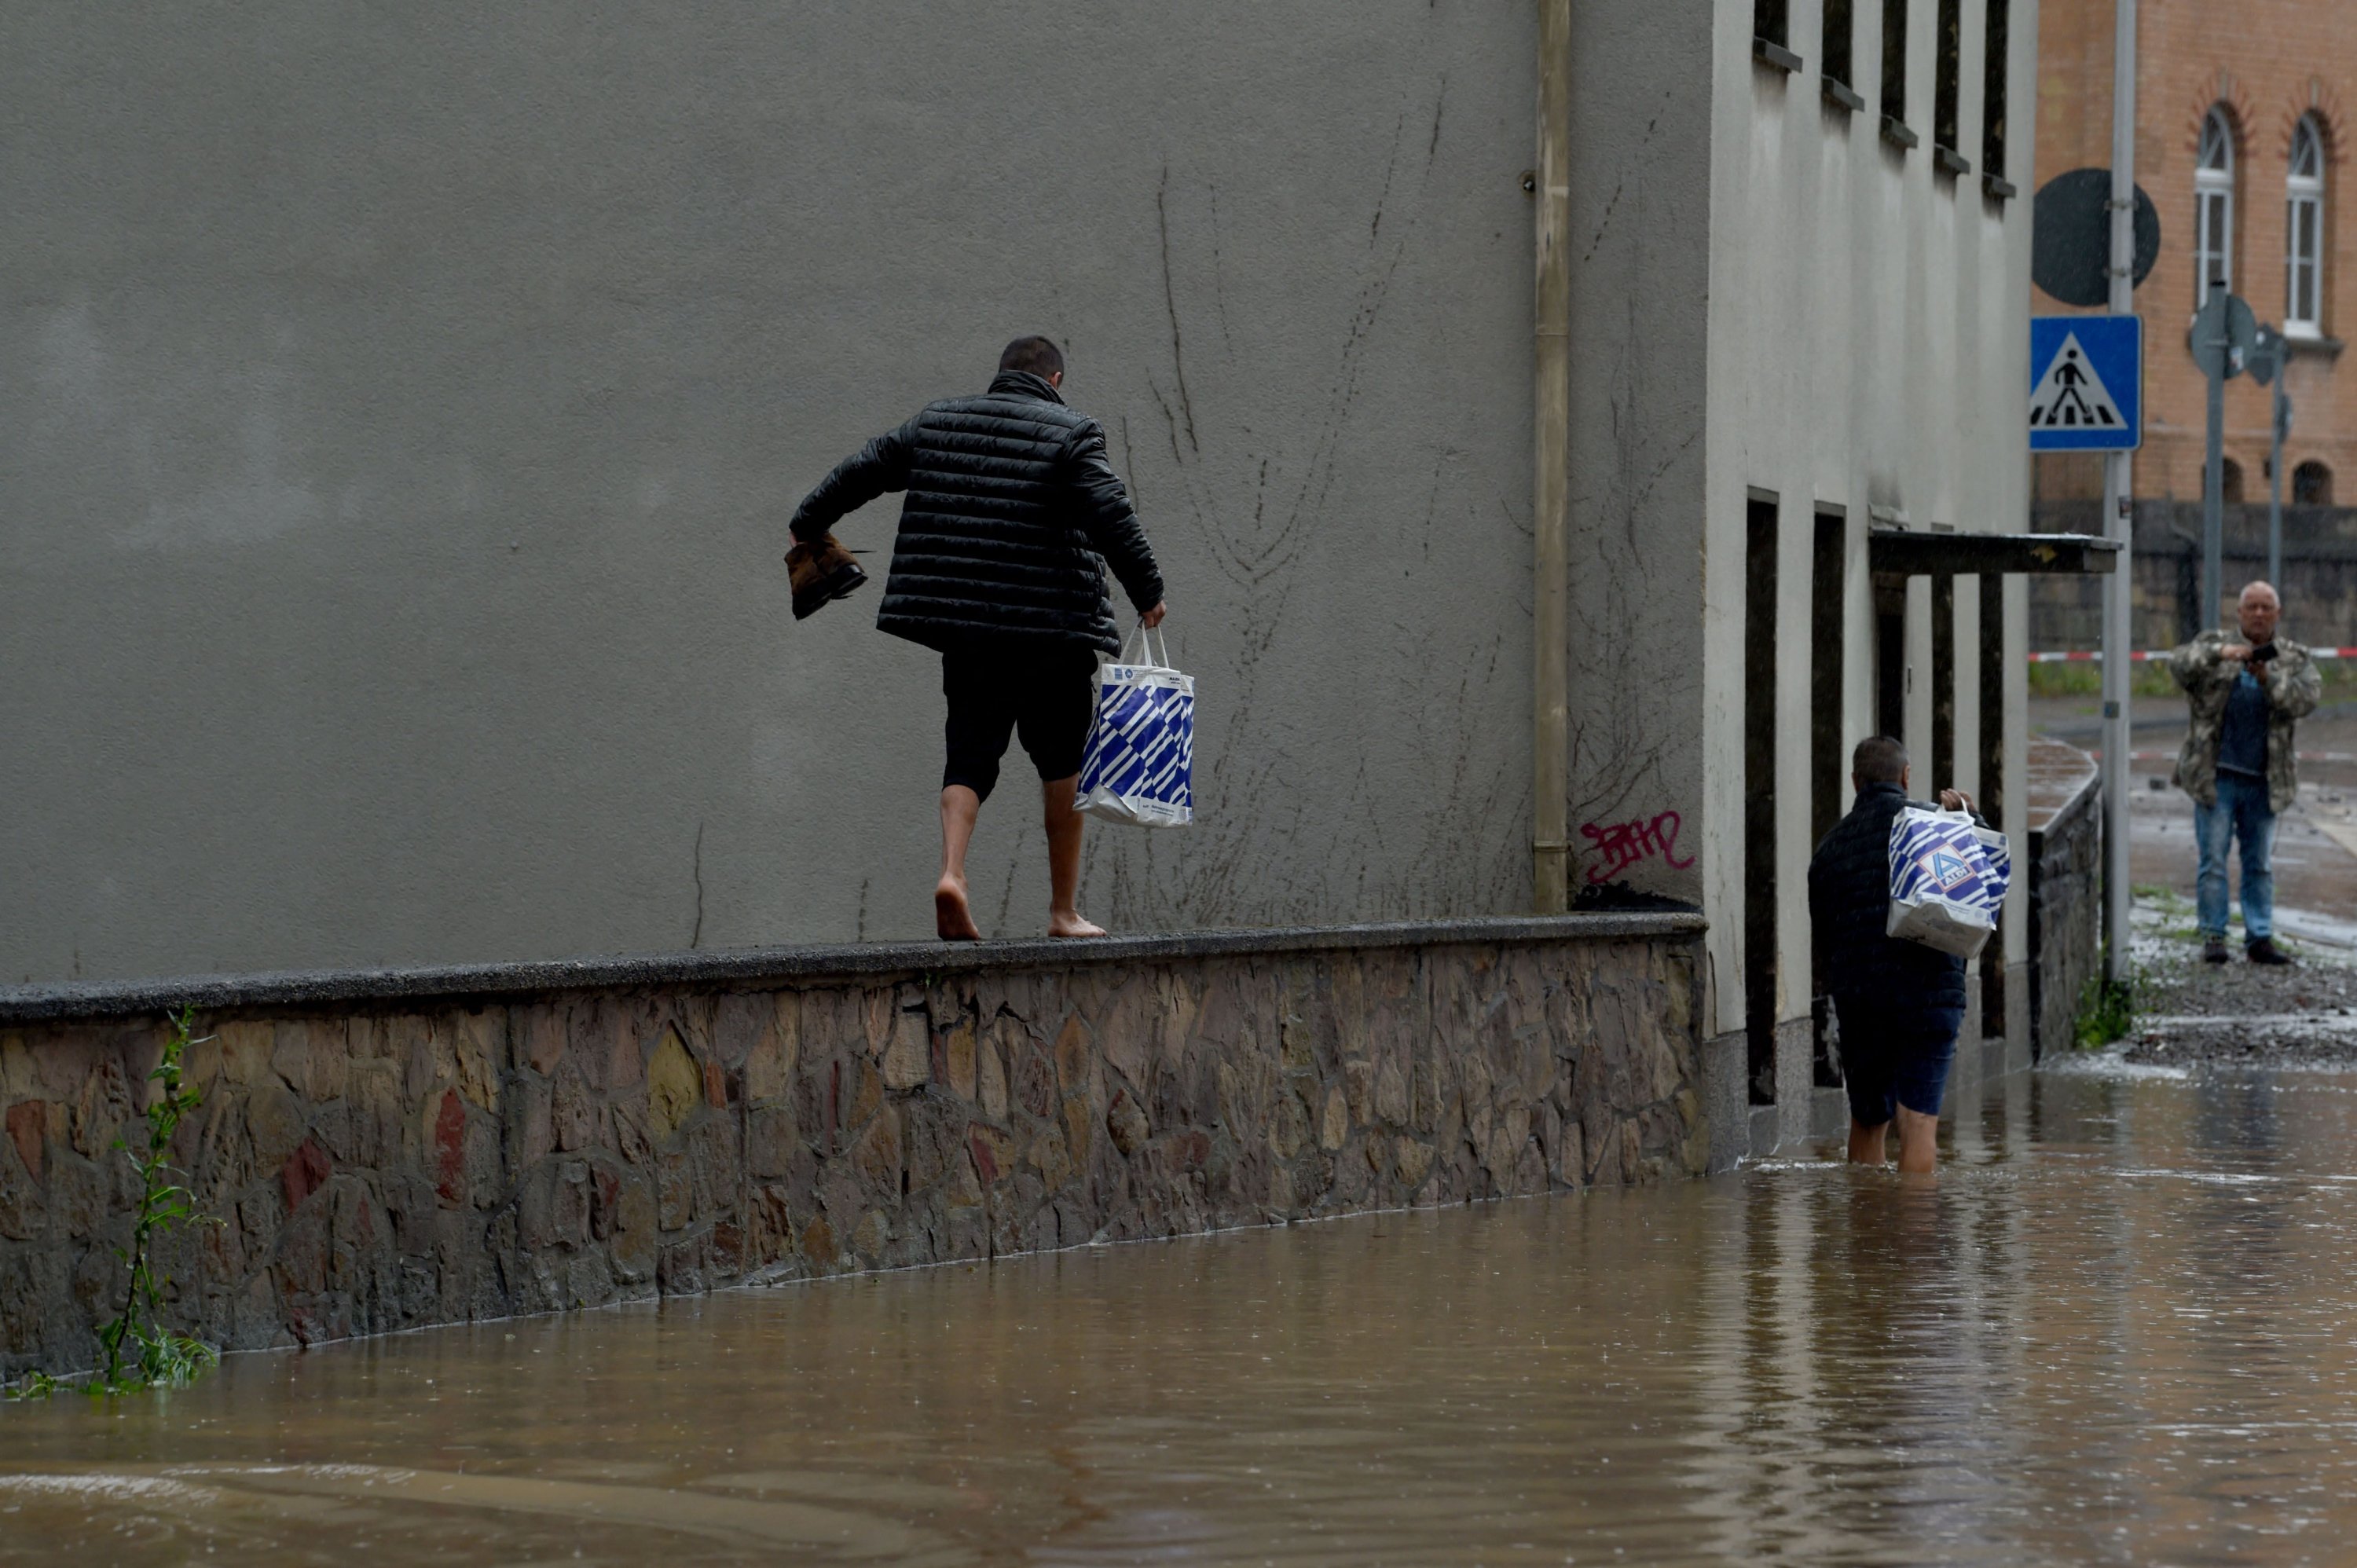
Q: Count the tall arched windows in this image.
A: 2